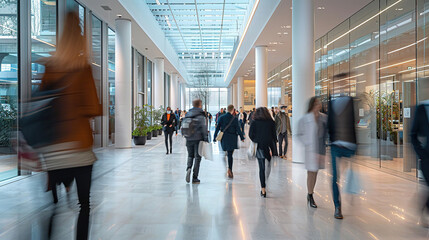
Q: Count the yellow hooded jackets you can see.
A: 0